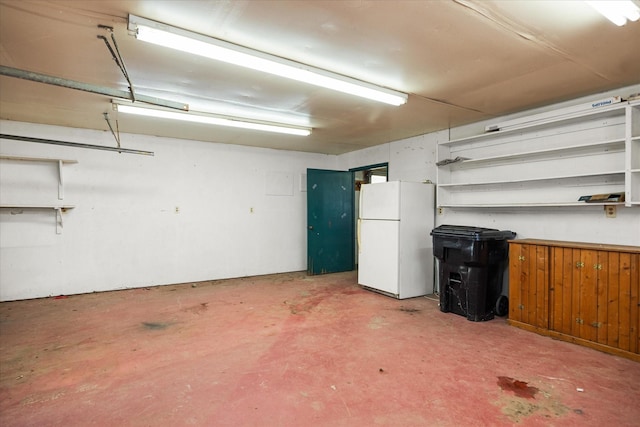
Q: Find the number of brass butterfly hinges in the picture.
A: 6